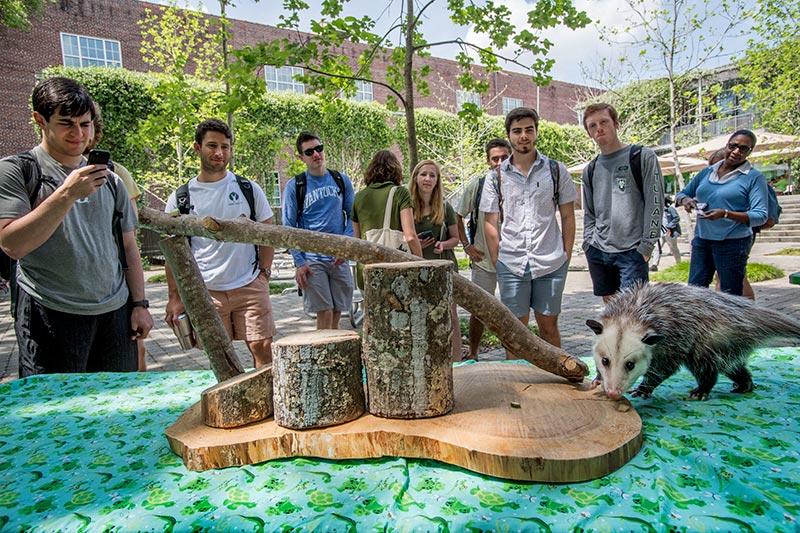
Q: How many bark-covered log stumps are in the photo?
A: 3